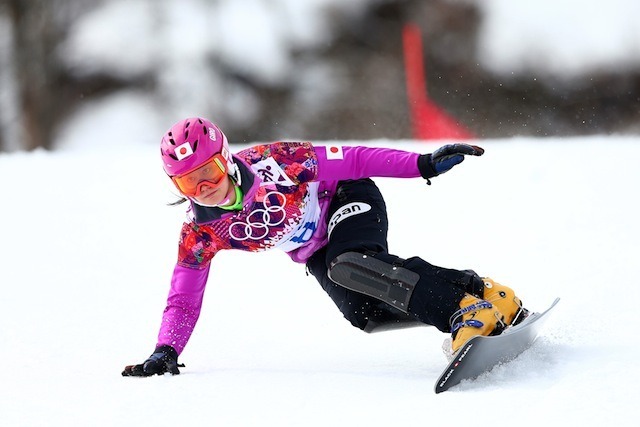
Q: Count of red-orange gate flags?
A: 1